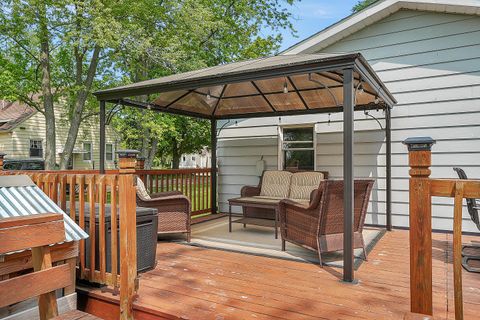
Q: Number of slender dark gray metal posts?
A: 4